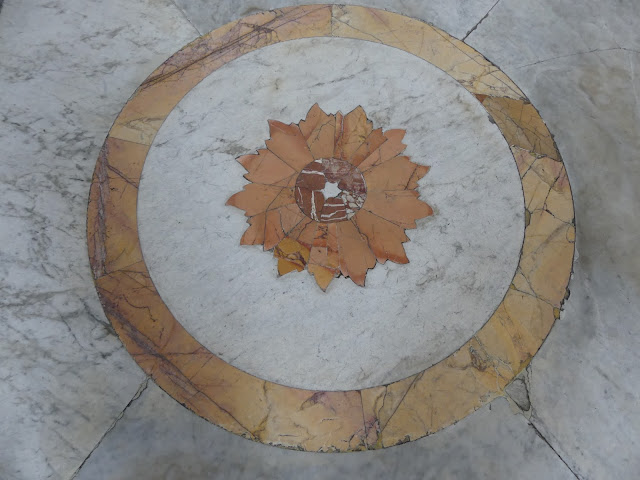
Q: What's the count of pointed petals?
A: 13